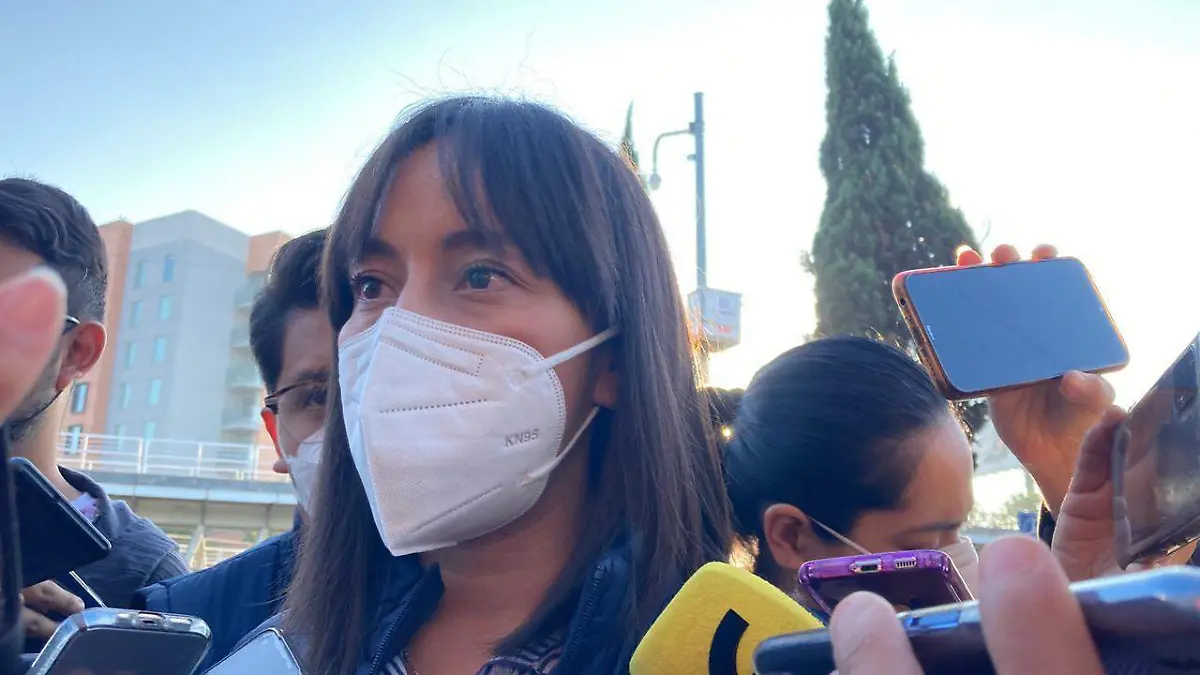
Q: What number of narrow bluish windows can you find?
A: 12